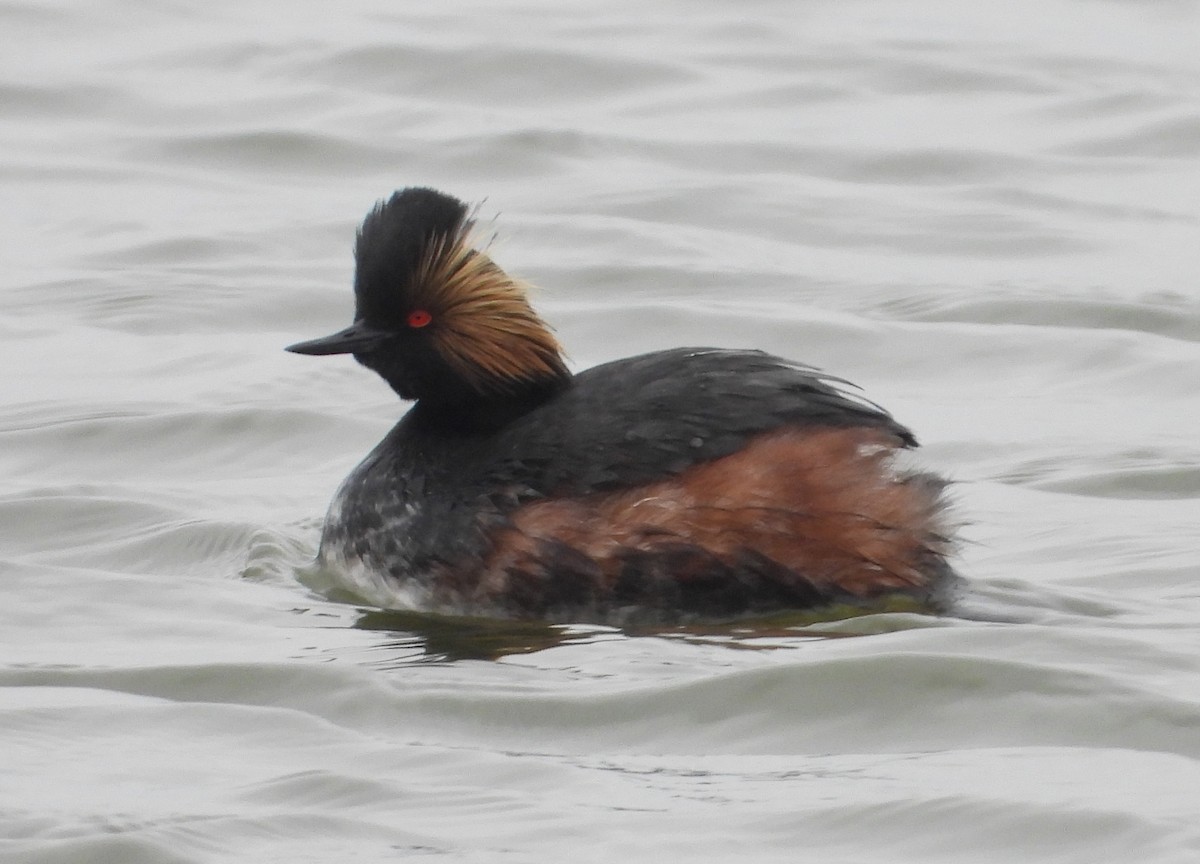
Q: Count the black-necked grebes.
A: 1